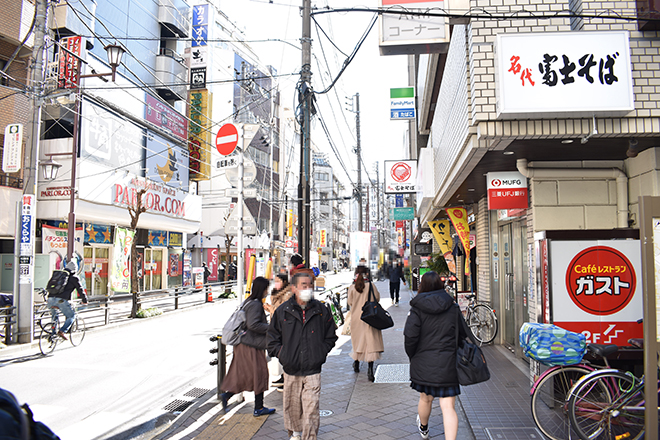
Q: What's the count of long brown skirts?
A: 1